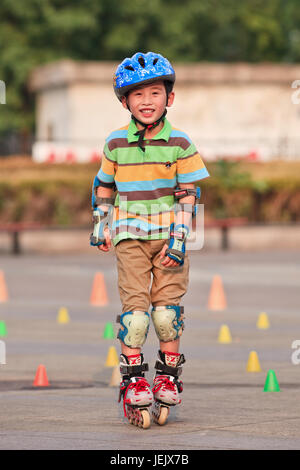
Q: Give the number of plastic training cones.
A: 13